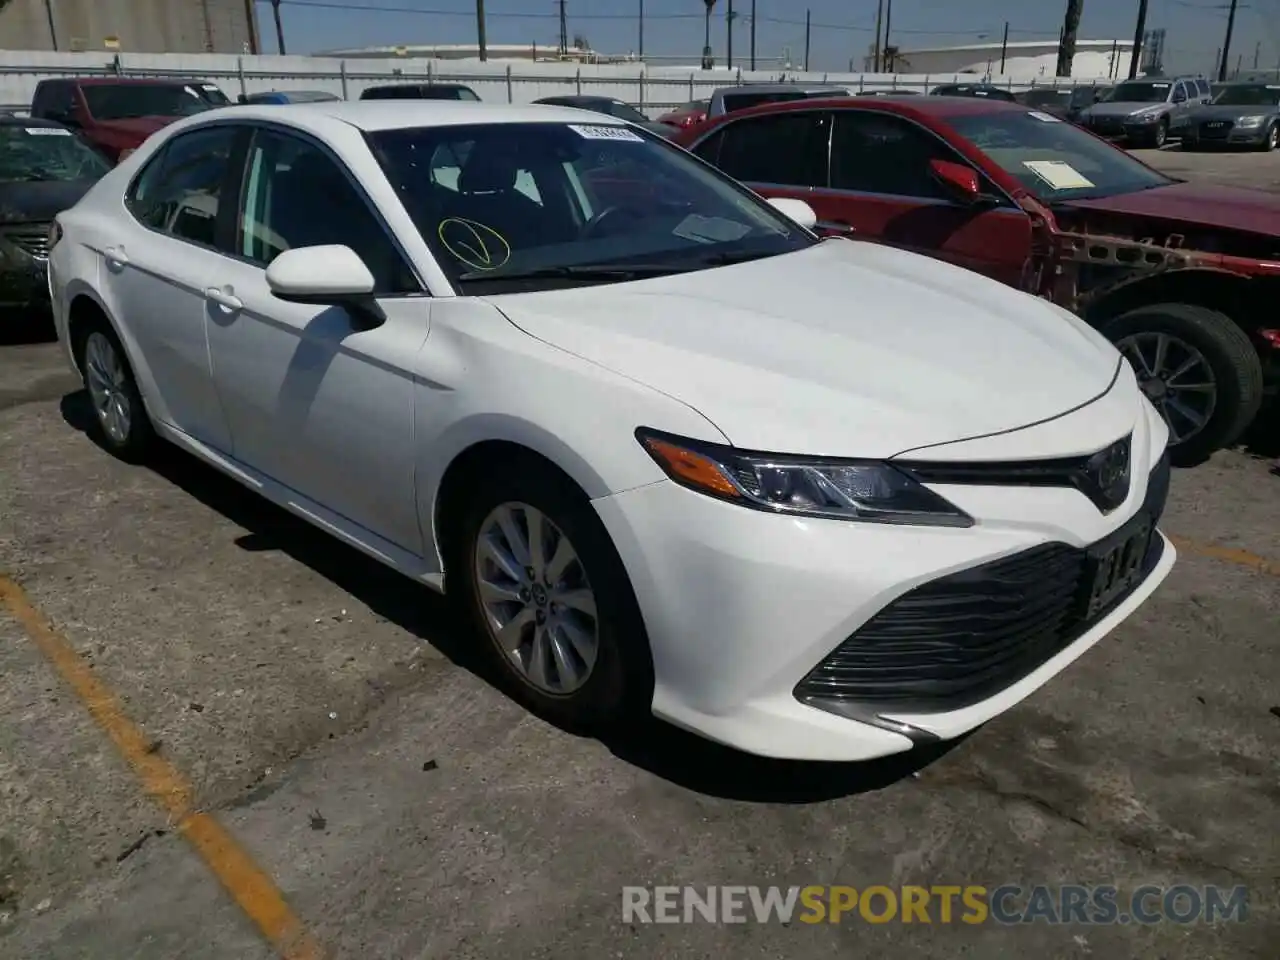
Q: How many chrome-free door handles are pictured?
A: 2